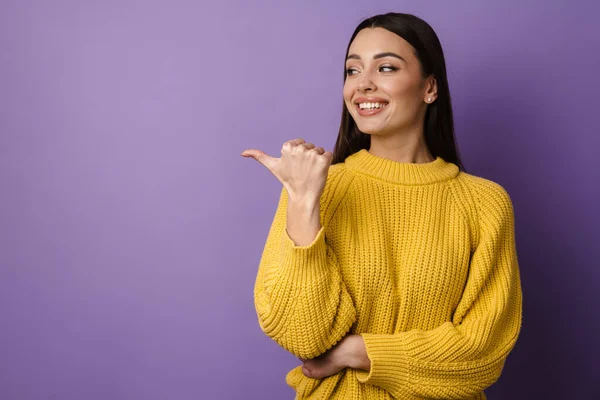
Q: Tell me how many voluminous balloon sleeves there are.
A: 2